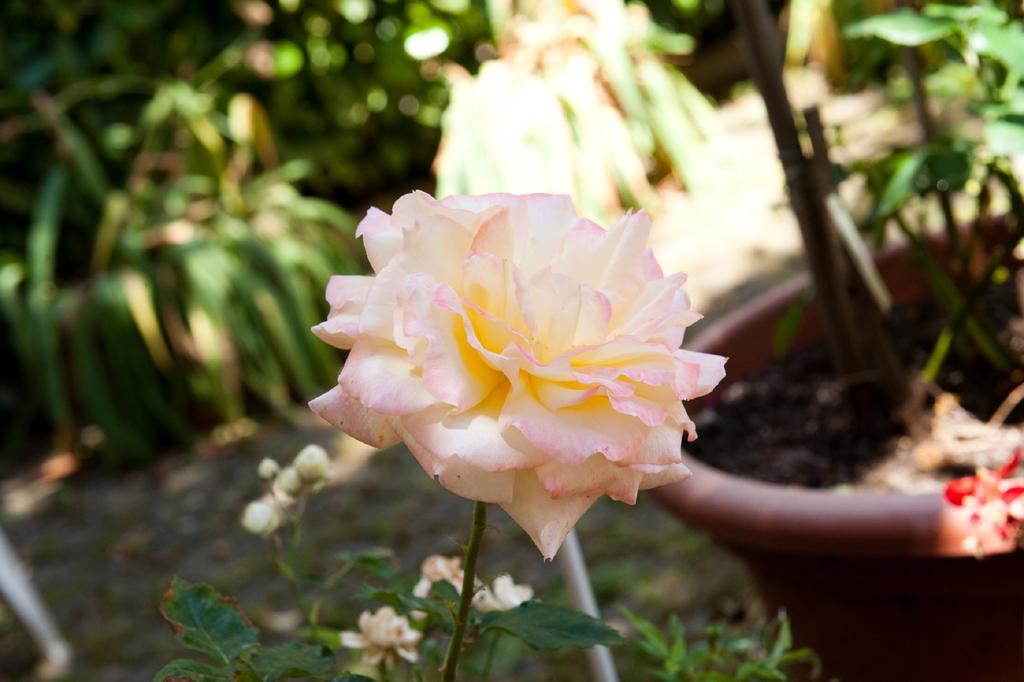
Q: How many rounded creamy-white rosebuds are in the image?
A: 4